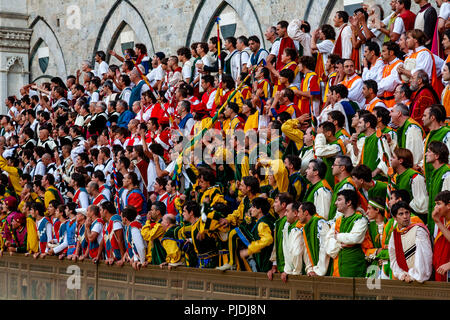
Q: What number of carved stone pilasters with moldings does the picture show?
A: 1